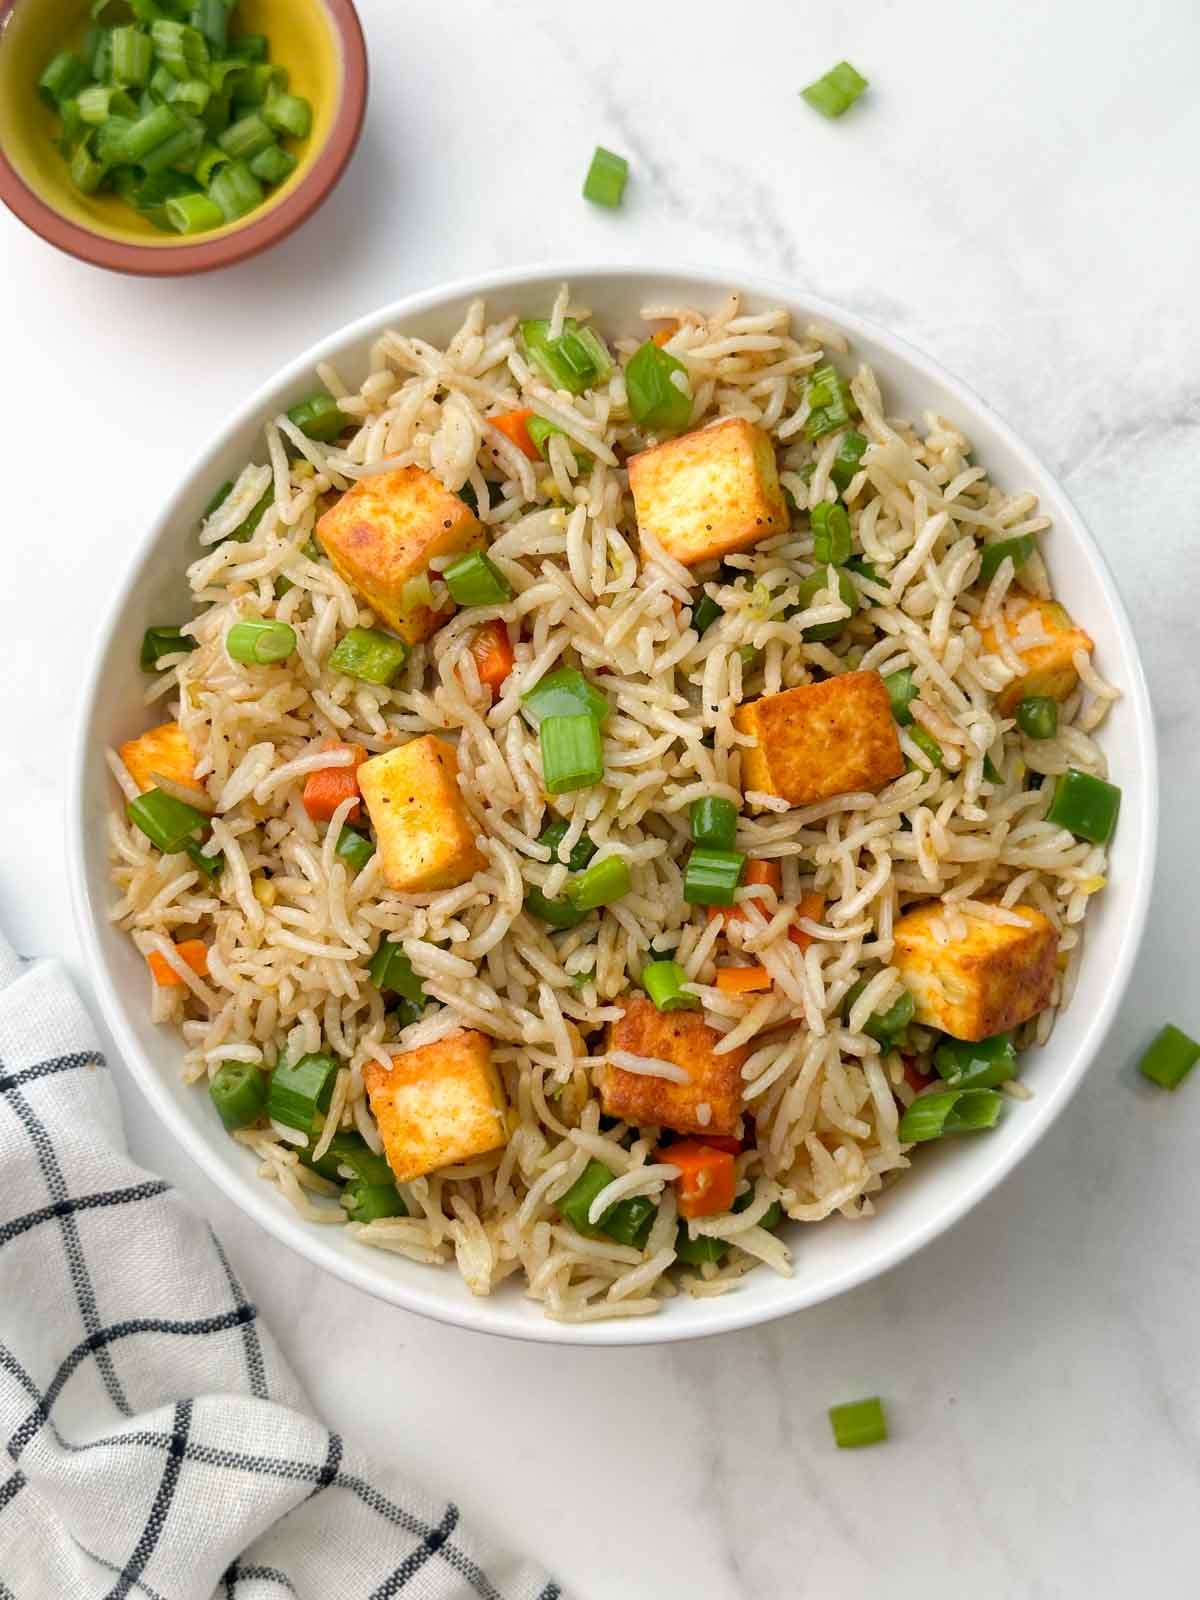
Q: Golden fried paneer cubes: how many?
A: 9